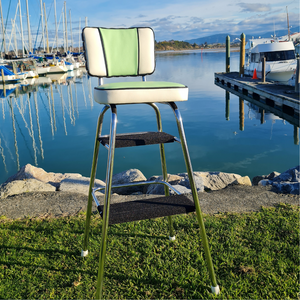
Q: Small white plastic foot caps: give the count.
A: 3